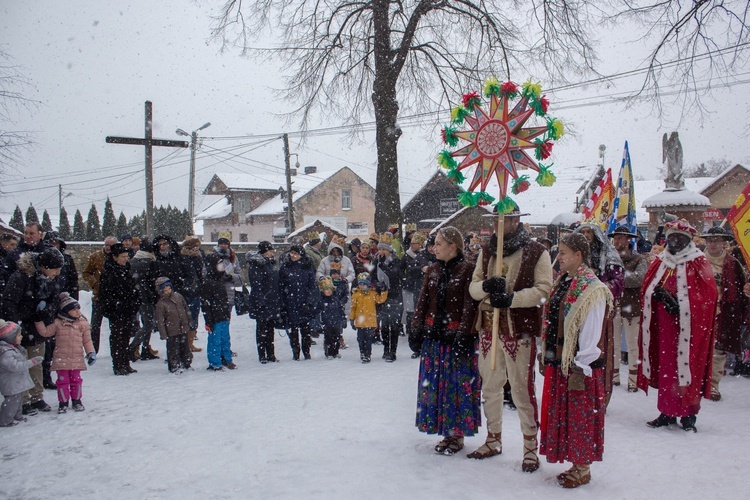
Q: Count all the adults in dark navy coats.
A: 2